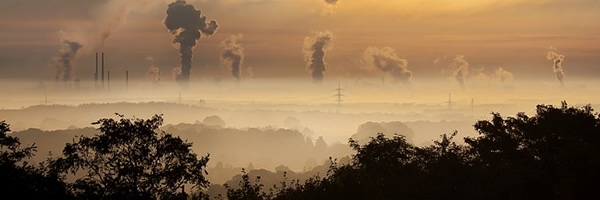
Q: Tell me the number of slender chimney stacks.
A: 4